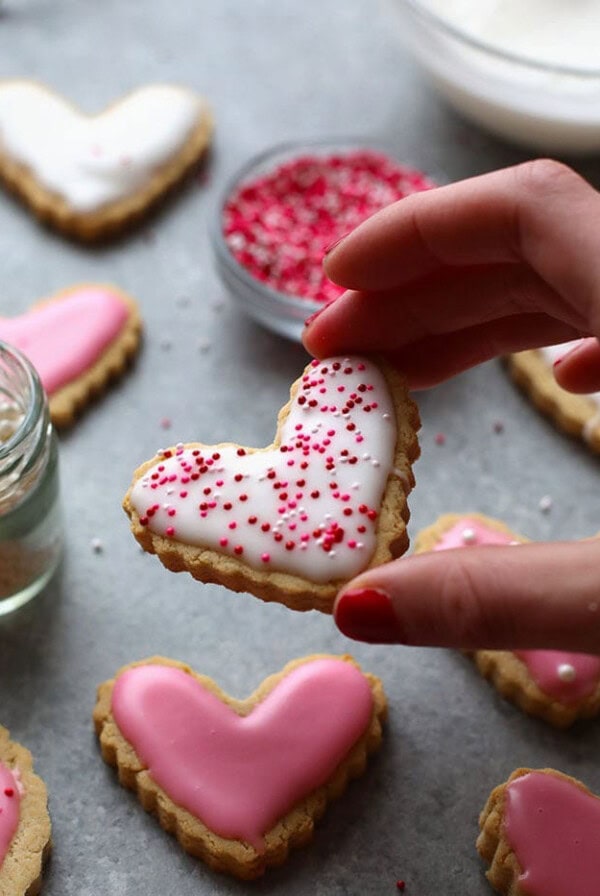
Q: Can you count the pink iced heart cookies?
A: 5